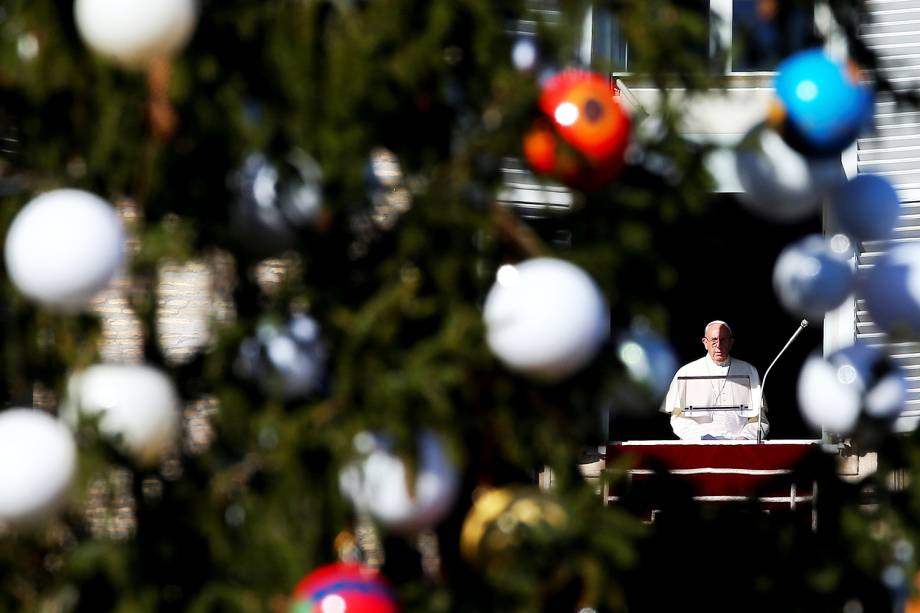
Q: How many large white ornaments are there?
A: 5